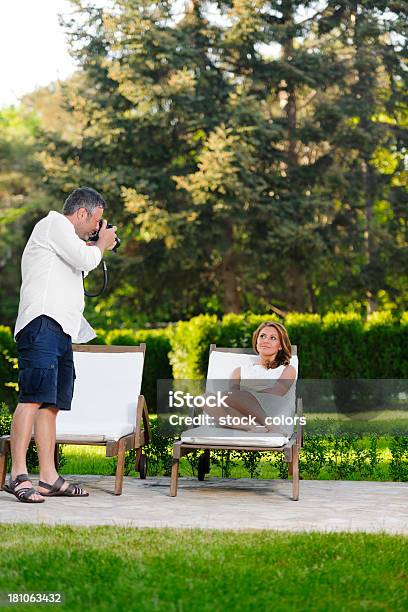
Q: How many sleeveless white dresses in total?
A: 1